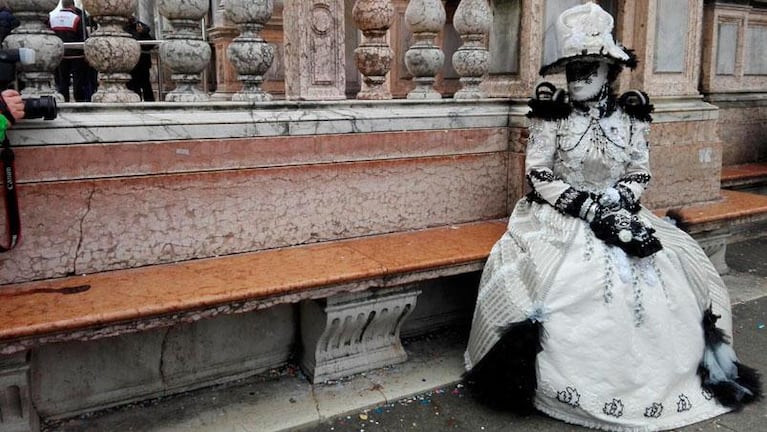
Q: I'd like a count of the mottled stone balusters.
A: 7